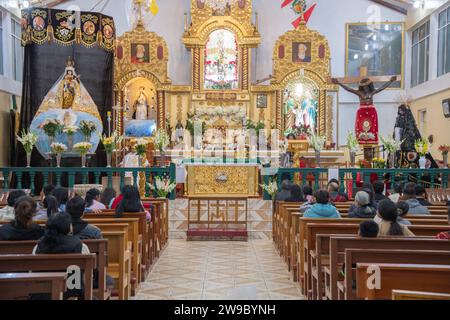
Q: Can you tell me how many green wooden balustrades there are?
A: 2